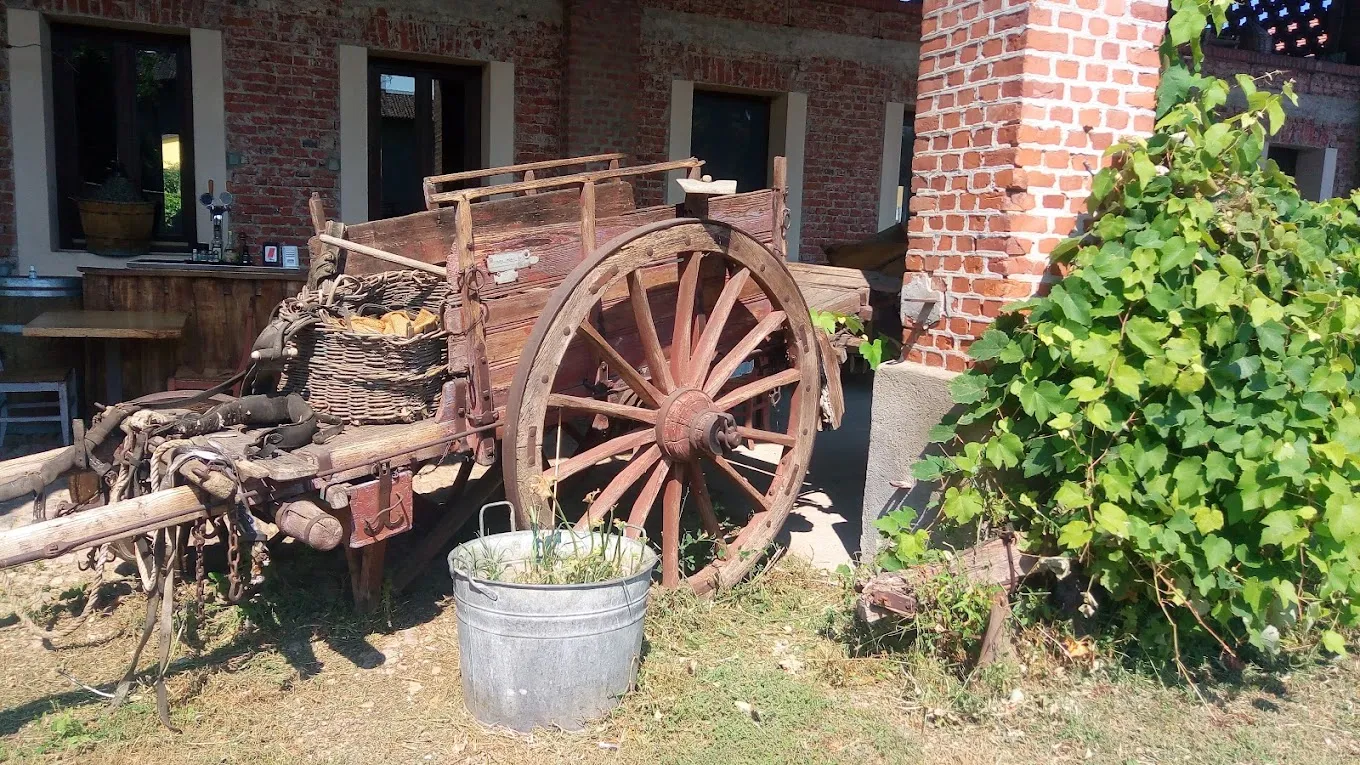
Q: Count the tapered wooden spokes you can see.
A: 14